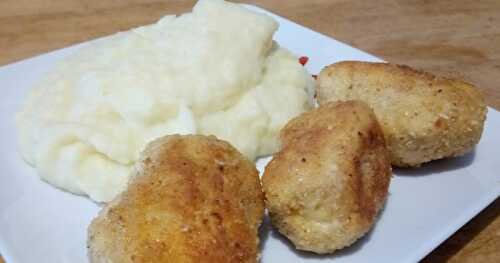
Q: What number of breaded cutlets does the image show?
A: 3